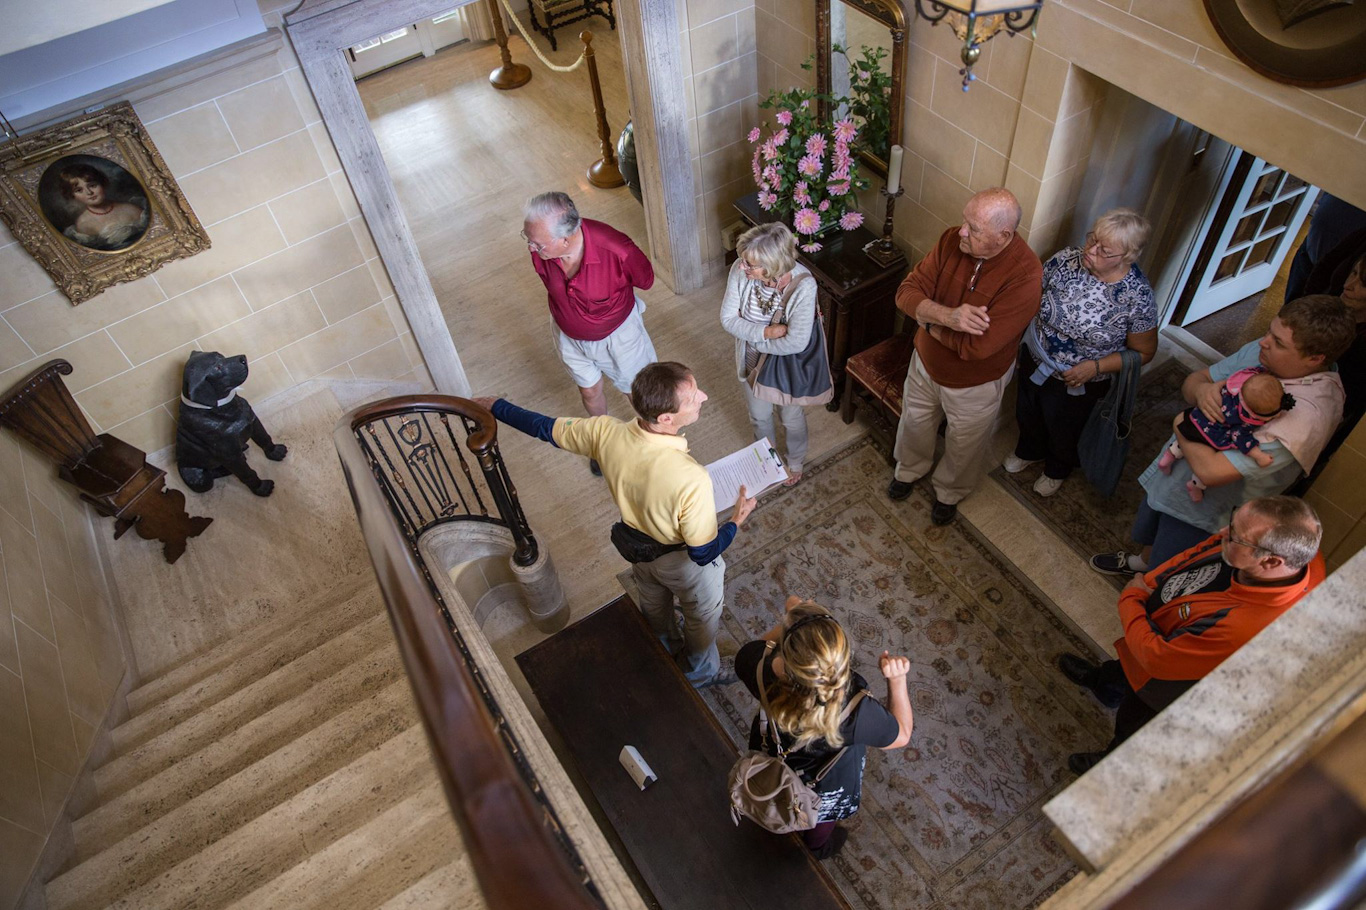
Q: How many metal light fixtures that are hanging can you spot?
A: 1